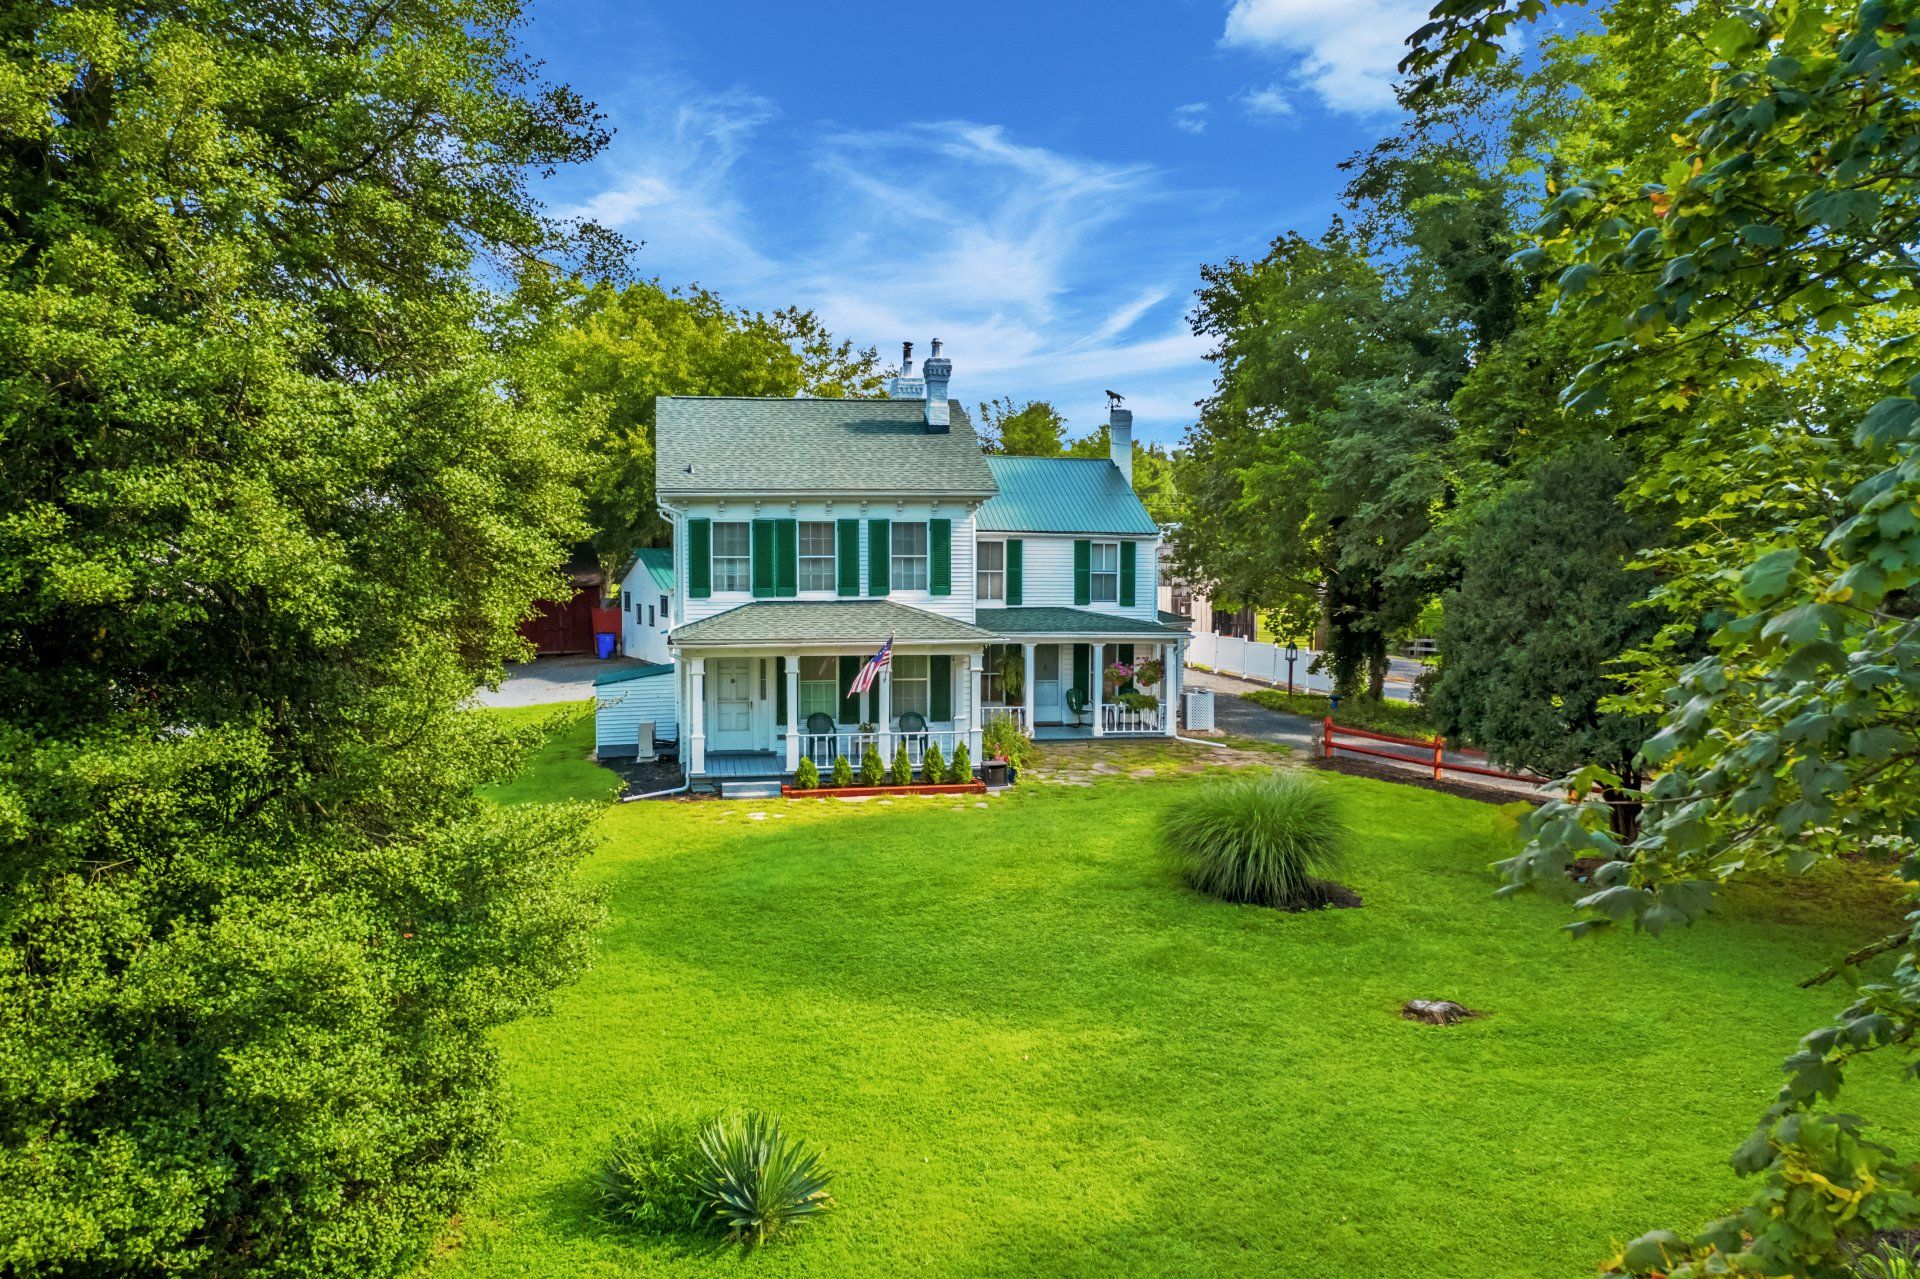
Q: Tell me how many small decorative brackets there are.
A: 9